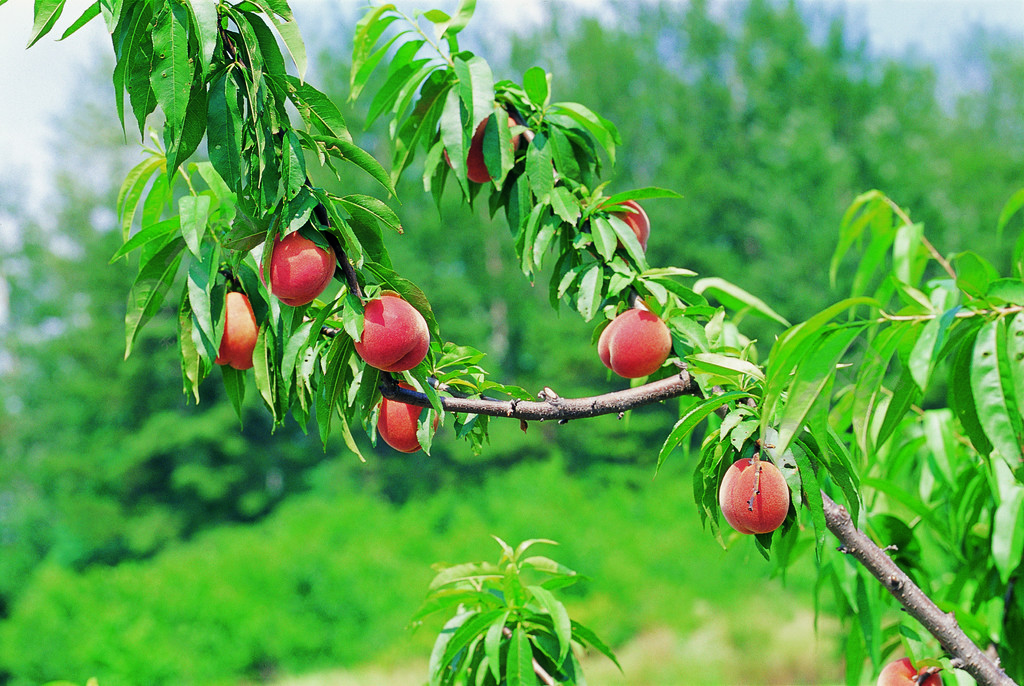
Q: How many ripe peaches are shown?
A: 9